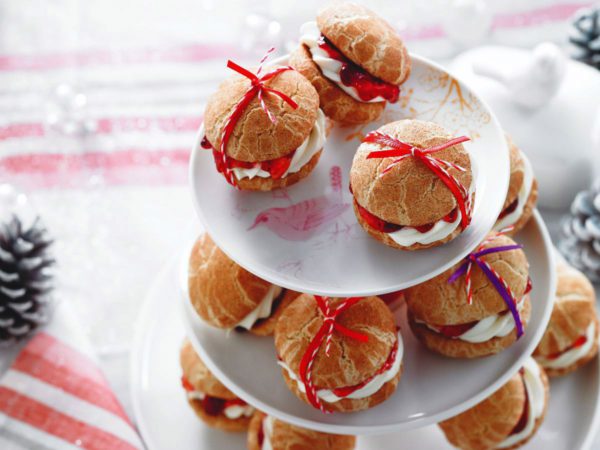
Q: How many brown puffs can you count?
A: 11